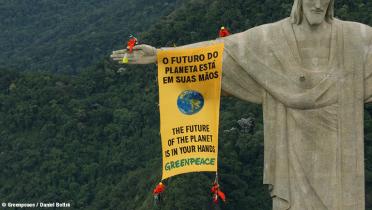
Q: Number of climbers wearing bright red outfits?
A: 4